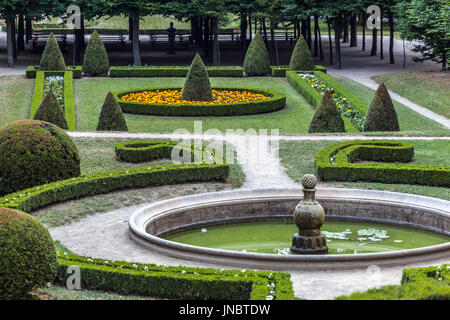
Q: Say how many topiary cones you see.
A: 9